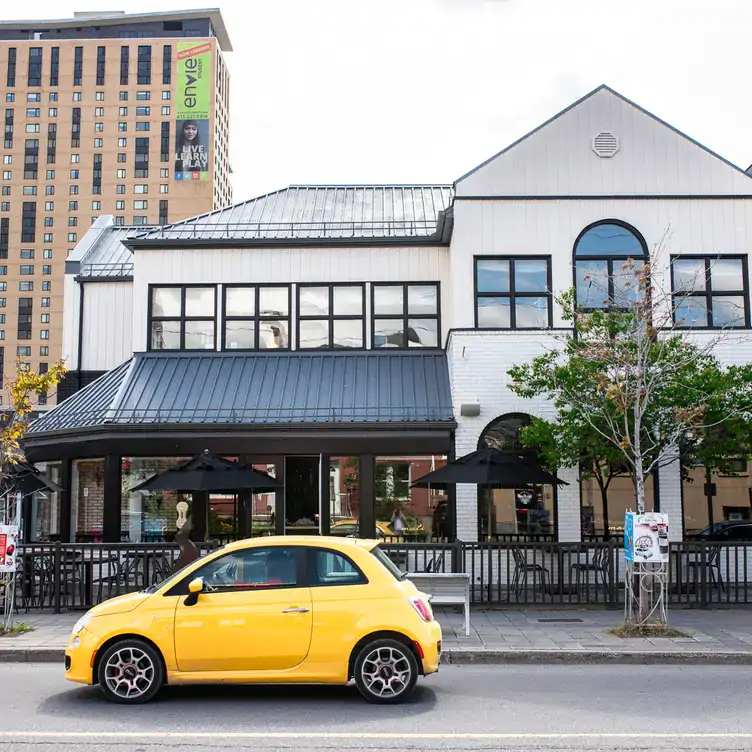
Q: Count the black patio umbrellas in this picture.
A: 3